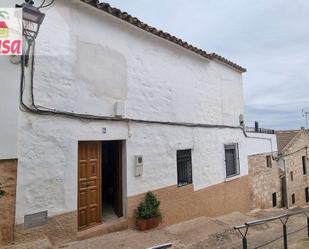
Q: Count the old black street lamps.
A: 1